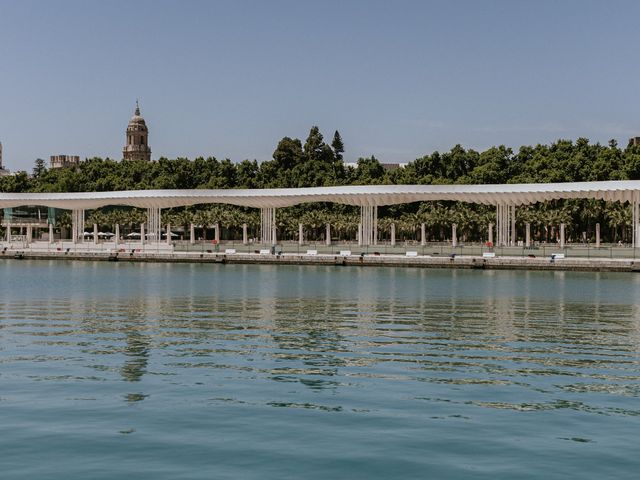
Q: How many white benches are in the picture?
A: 7